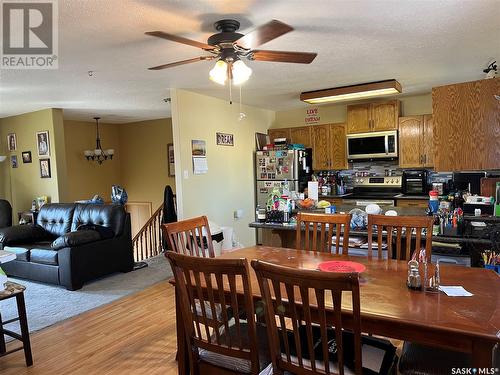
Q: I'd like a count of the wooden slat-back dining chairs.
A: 5